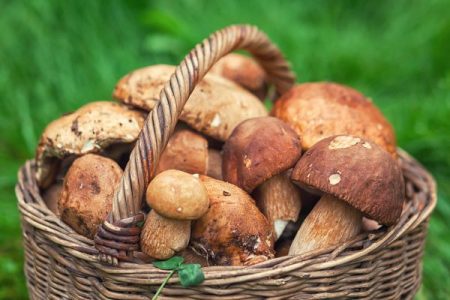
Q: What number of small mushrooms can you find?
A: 1